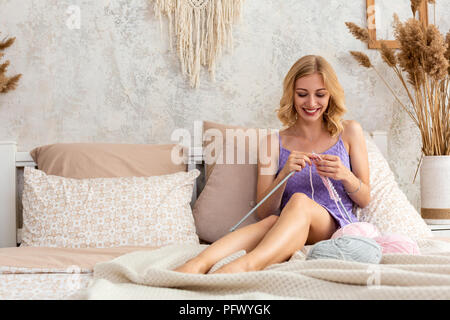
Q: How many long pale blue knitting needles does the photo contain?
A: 2